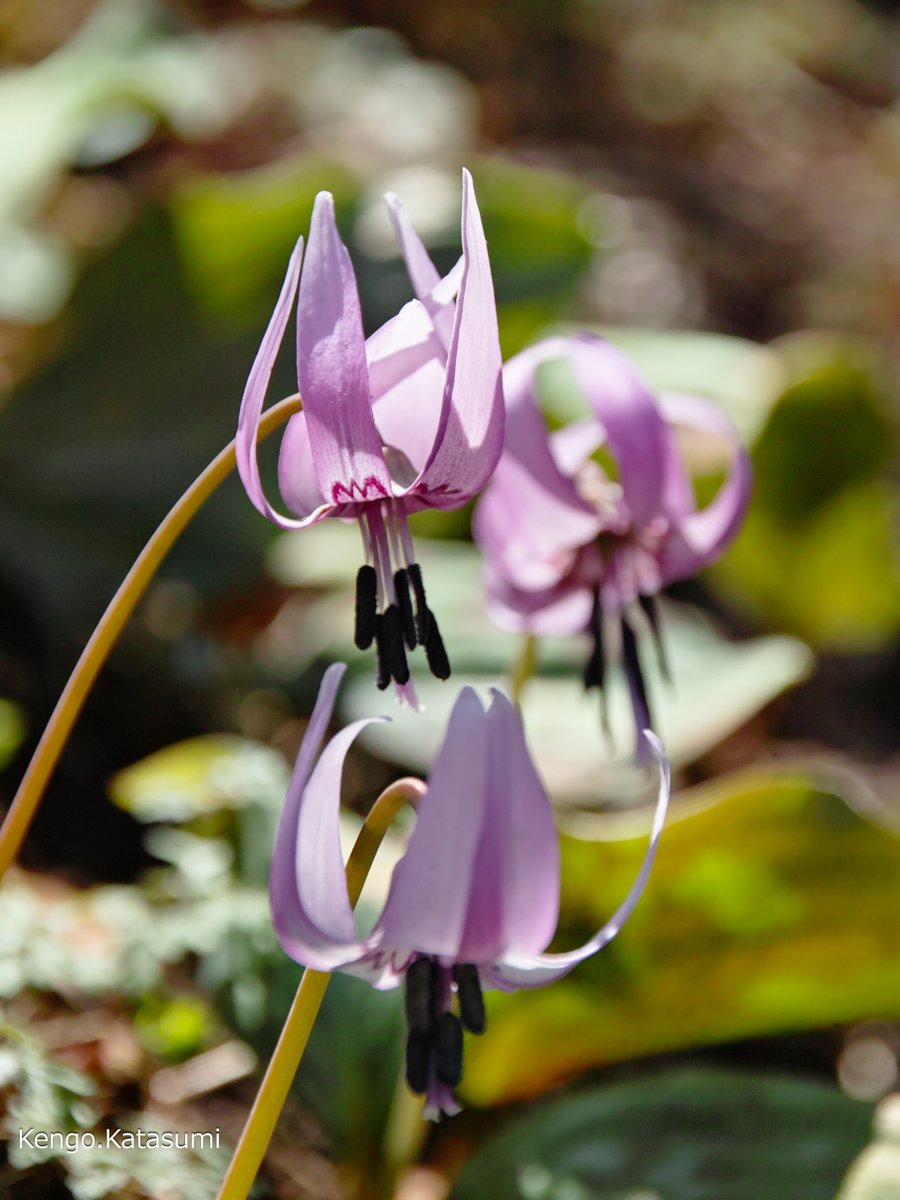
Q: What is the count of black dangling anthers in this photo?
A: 13